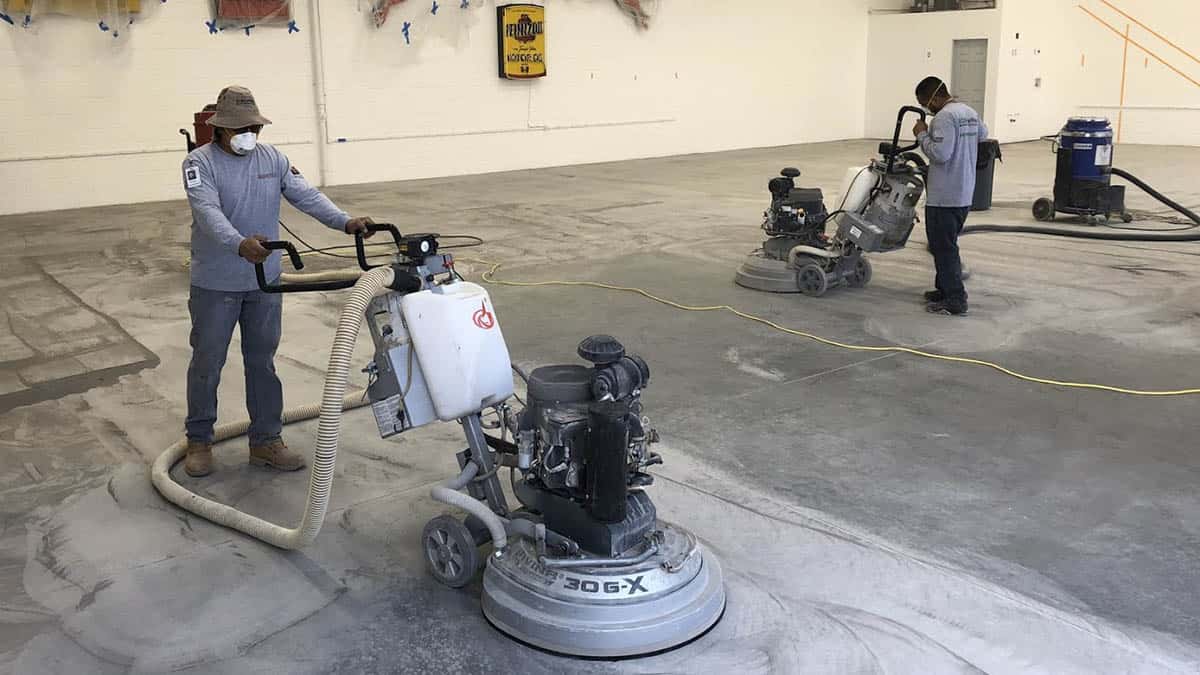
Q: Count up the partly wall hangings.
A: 4